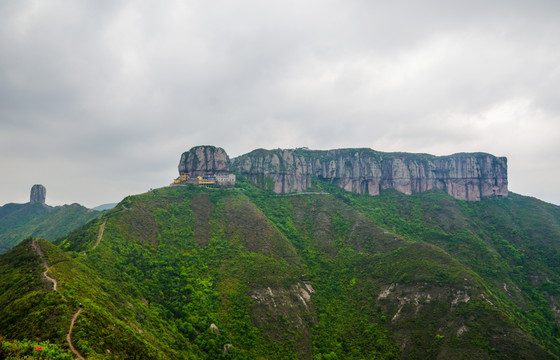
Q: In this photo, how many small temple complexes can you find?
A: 1